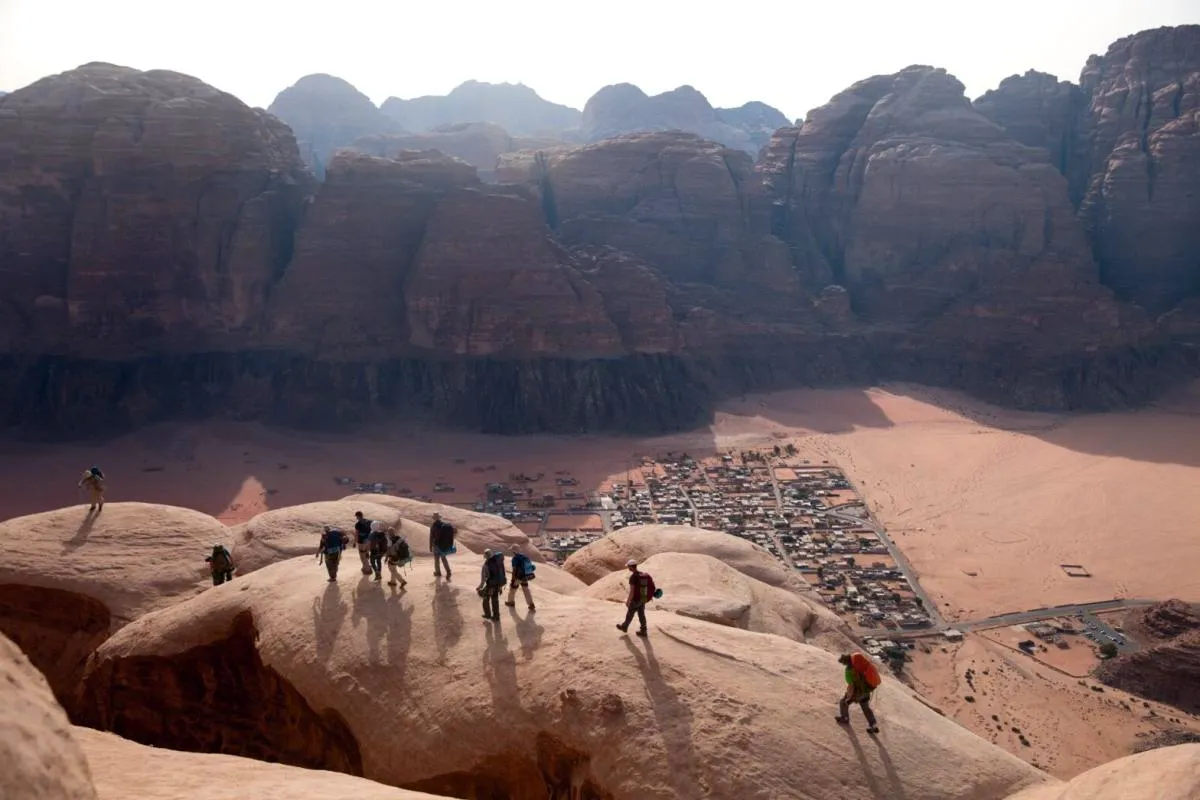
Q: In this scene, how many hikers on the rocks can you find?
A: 11